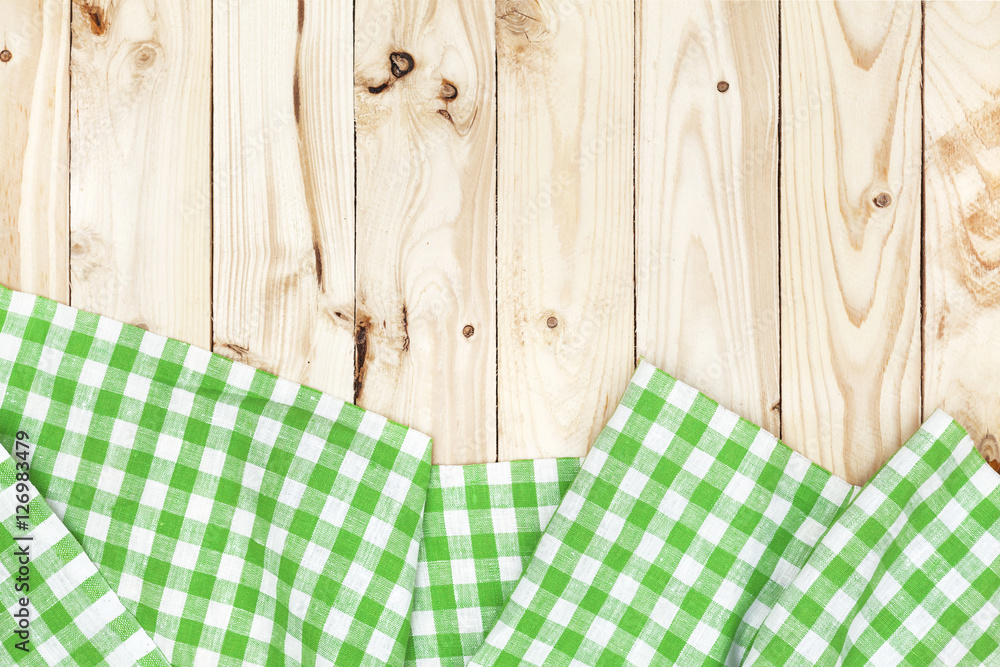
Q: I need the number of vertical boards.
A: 8